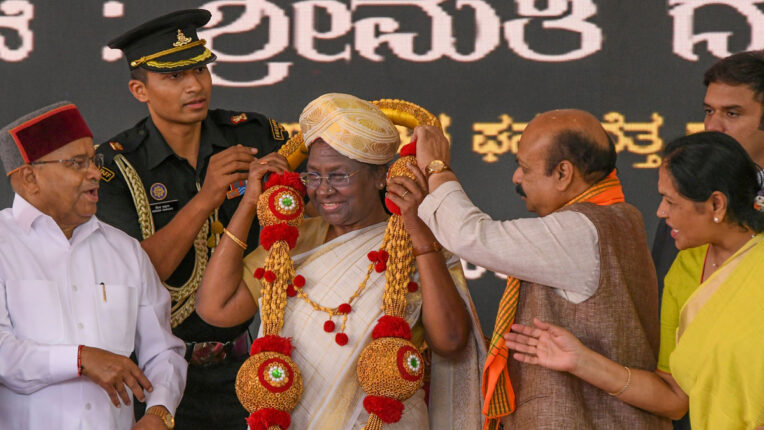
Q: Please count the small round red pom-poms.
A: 11